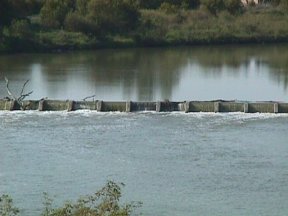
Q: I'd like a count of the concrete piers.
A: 10